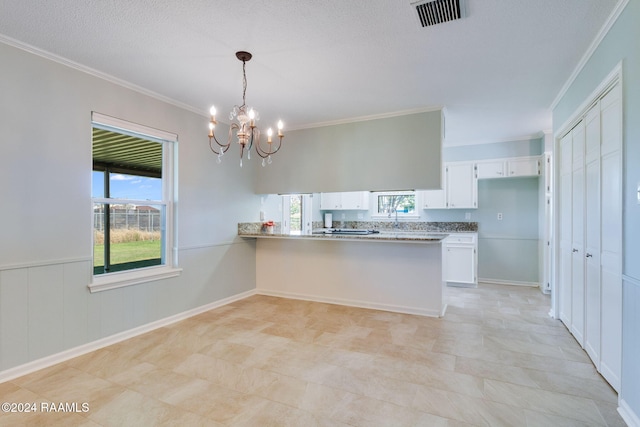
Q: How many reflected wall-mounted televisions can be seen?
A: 0